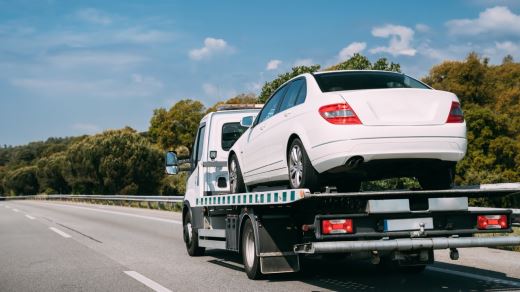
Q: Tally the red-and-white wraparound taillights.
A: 2